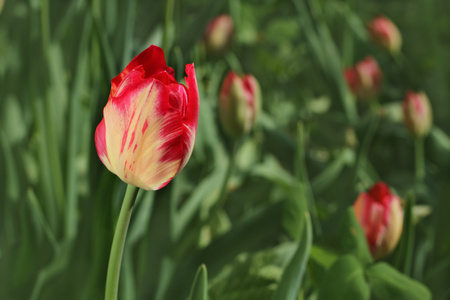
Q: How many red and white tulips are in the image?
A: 7